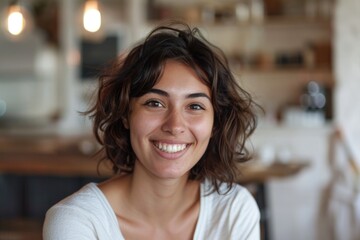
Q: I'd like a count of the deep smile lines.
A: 2